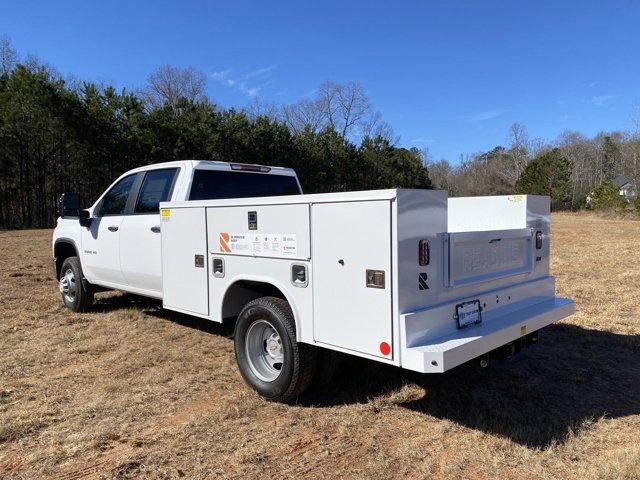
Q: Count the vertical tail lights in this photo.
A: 2